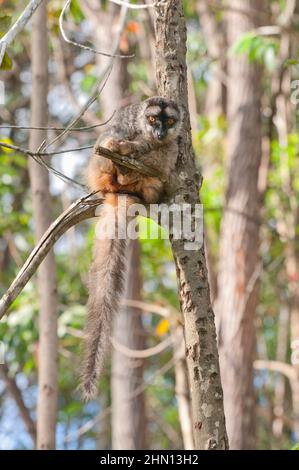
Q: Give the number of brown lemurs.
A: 1